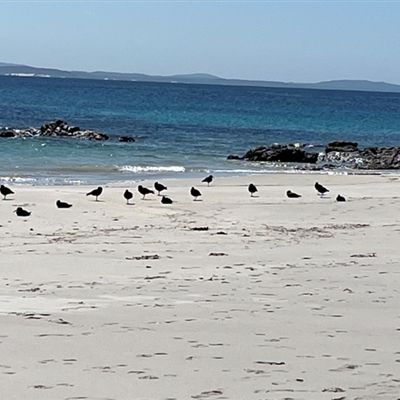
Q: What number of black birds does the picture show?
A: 14